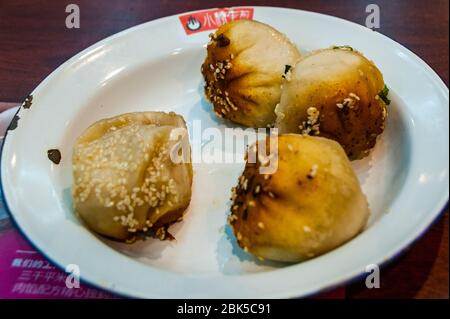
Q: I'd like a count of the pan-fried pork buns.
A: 4